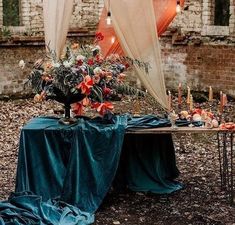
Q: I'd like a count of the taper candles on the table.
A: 7